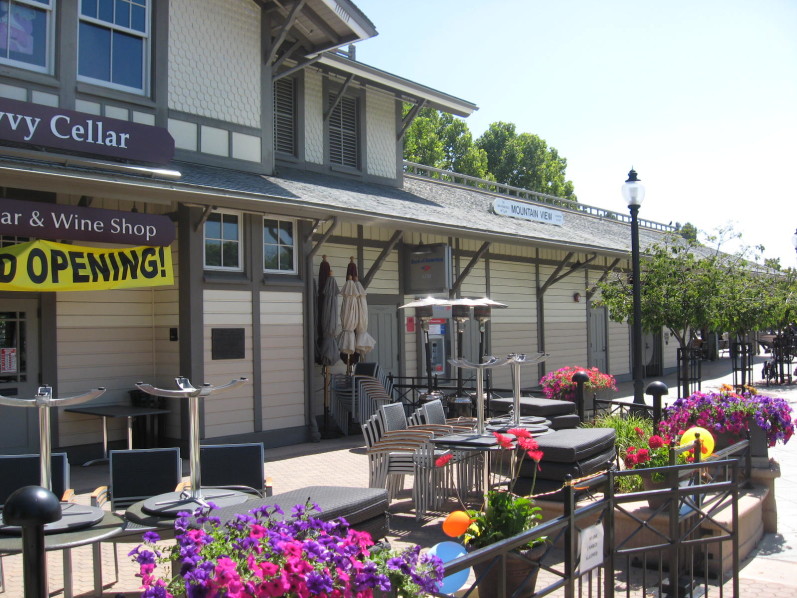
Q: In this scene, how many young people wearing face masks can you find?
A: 0